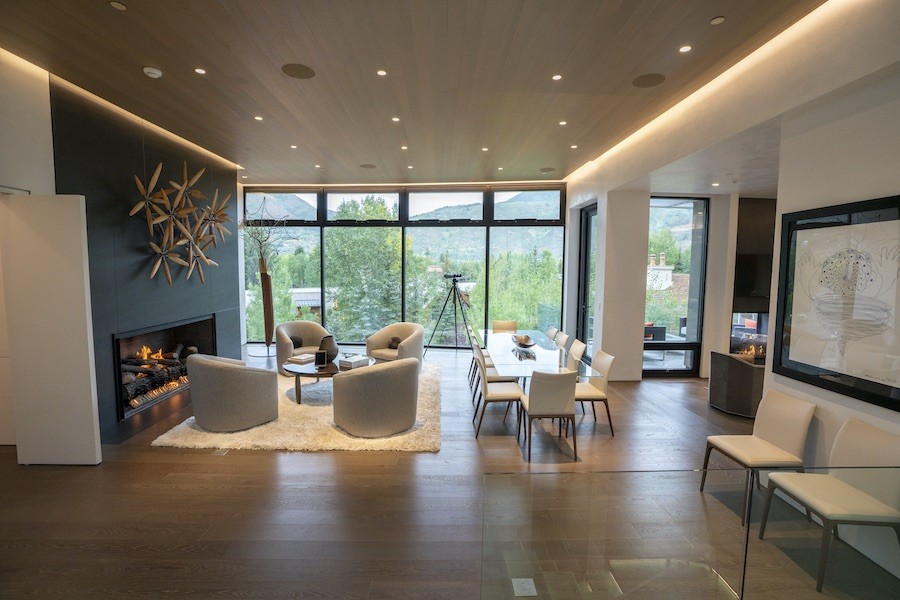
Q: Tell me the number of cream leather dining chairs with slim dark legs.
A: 12